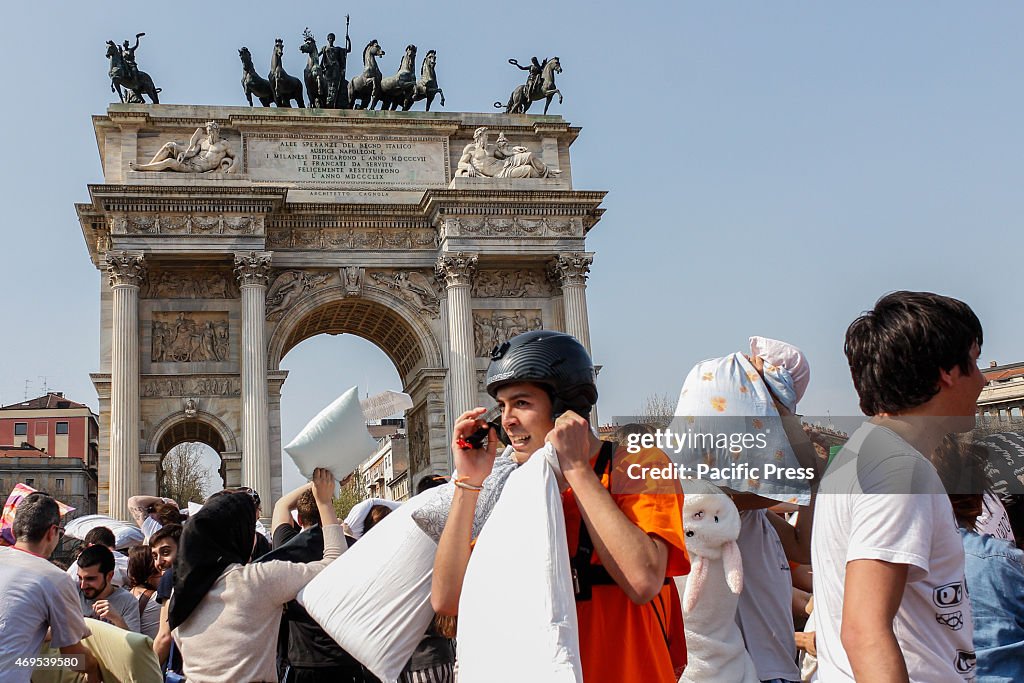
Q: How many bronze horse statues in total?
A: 8